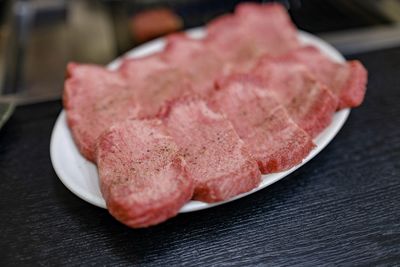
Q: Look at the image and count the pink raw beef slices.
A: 10